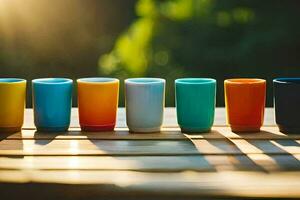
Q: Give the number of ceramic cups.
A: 7